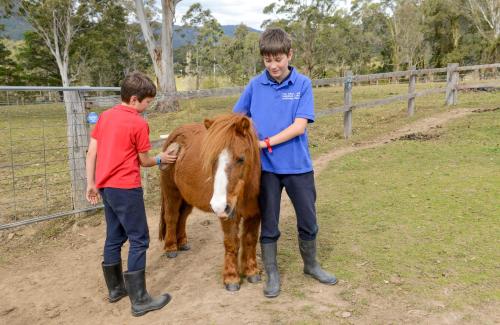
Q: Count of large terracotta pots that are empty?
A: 0